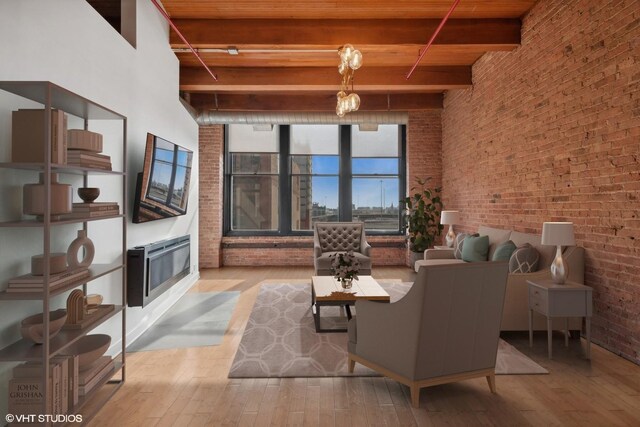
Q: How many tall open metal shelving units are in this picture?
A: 1